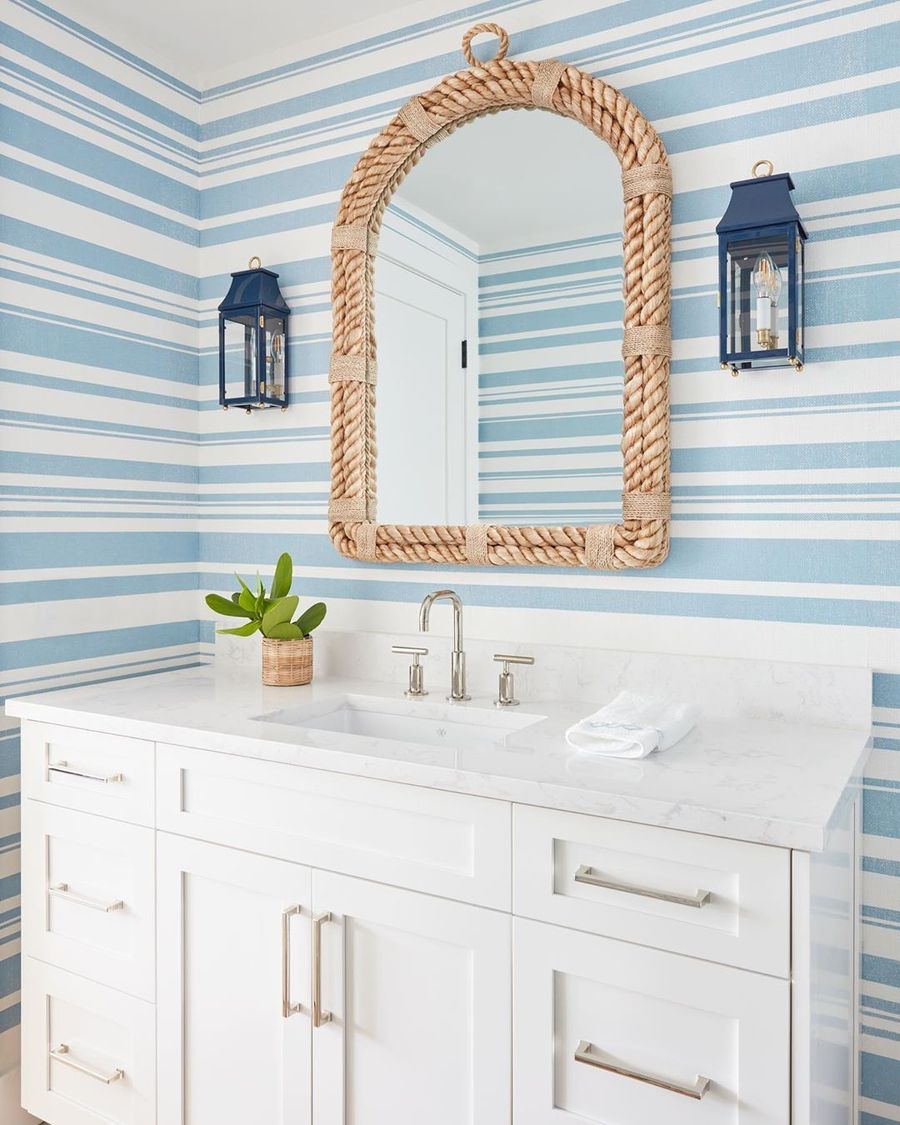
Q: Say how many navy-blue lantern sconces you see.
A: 2